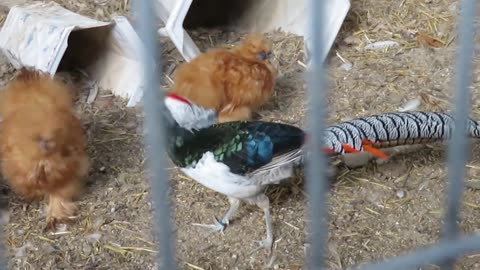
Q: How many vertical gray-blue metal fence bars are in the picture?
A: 3